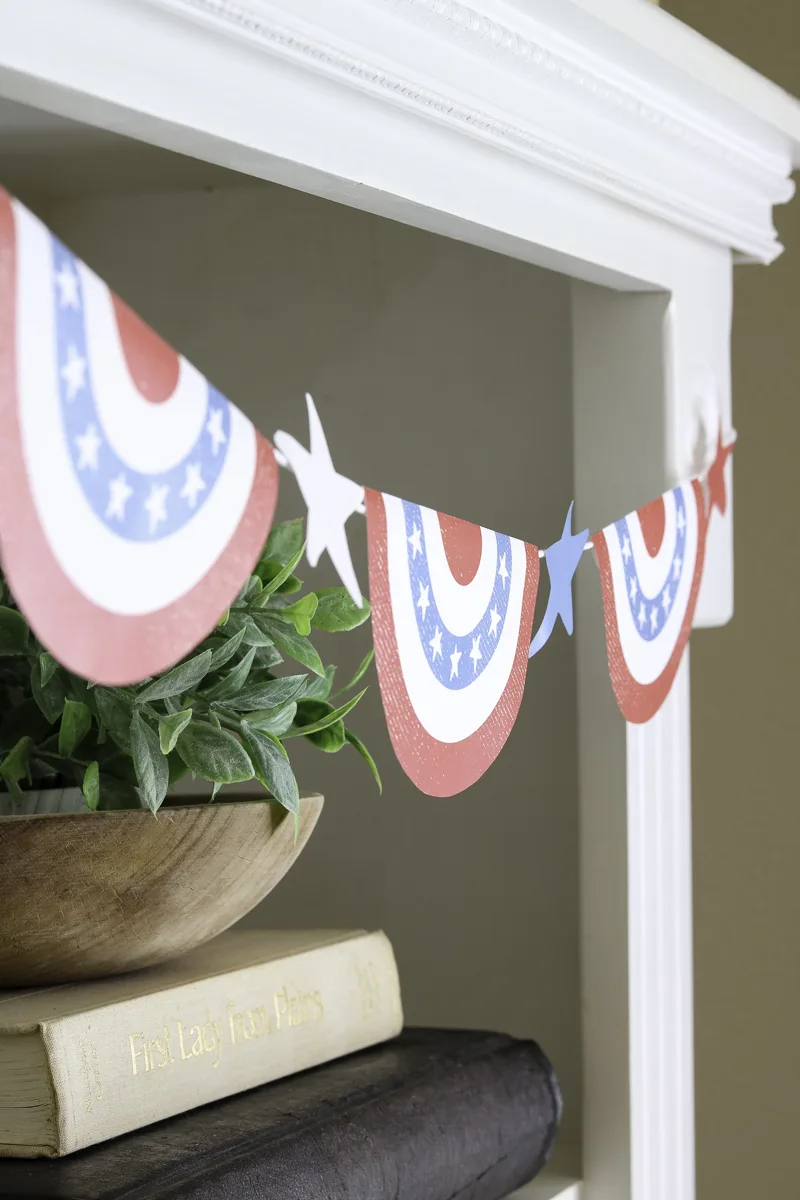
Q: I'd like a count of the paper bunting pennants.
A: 3